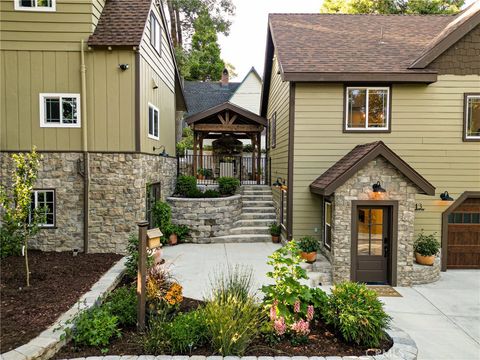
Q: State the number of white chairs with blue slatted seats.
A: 0